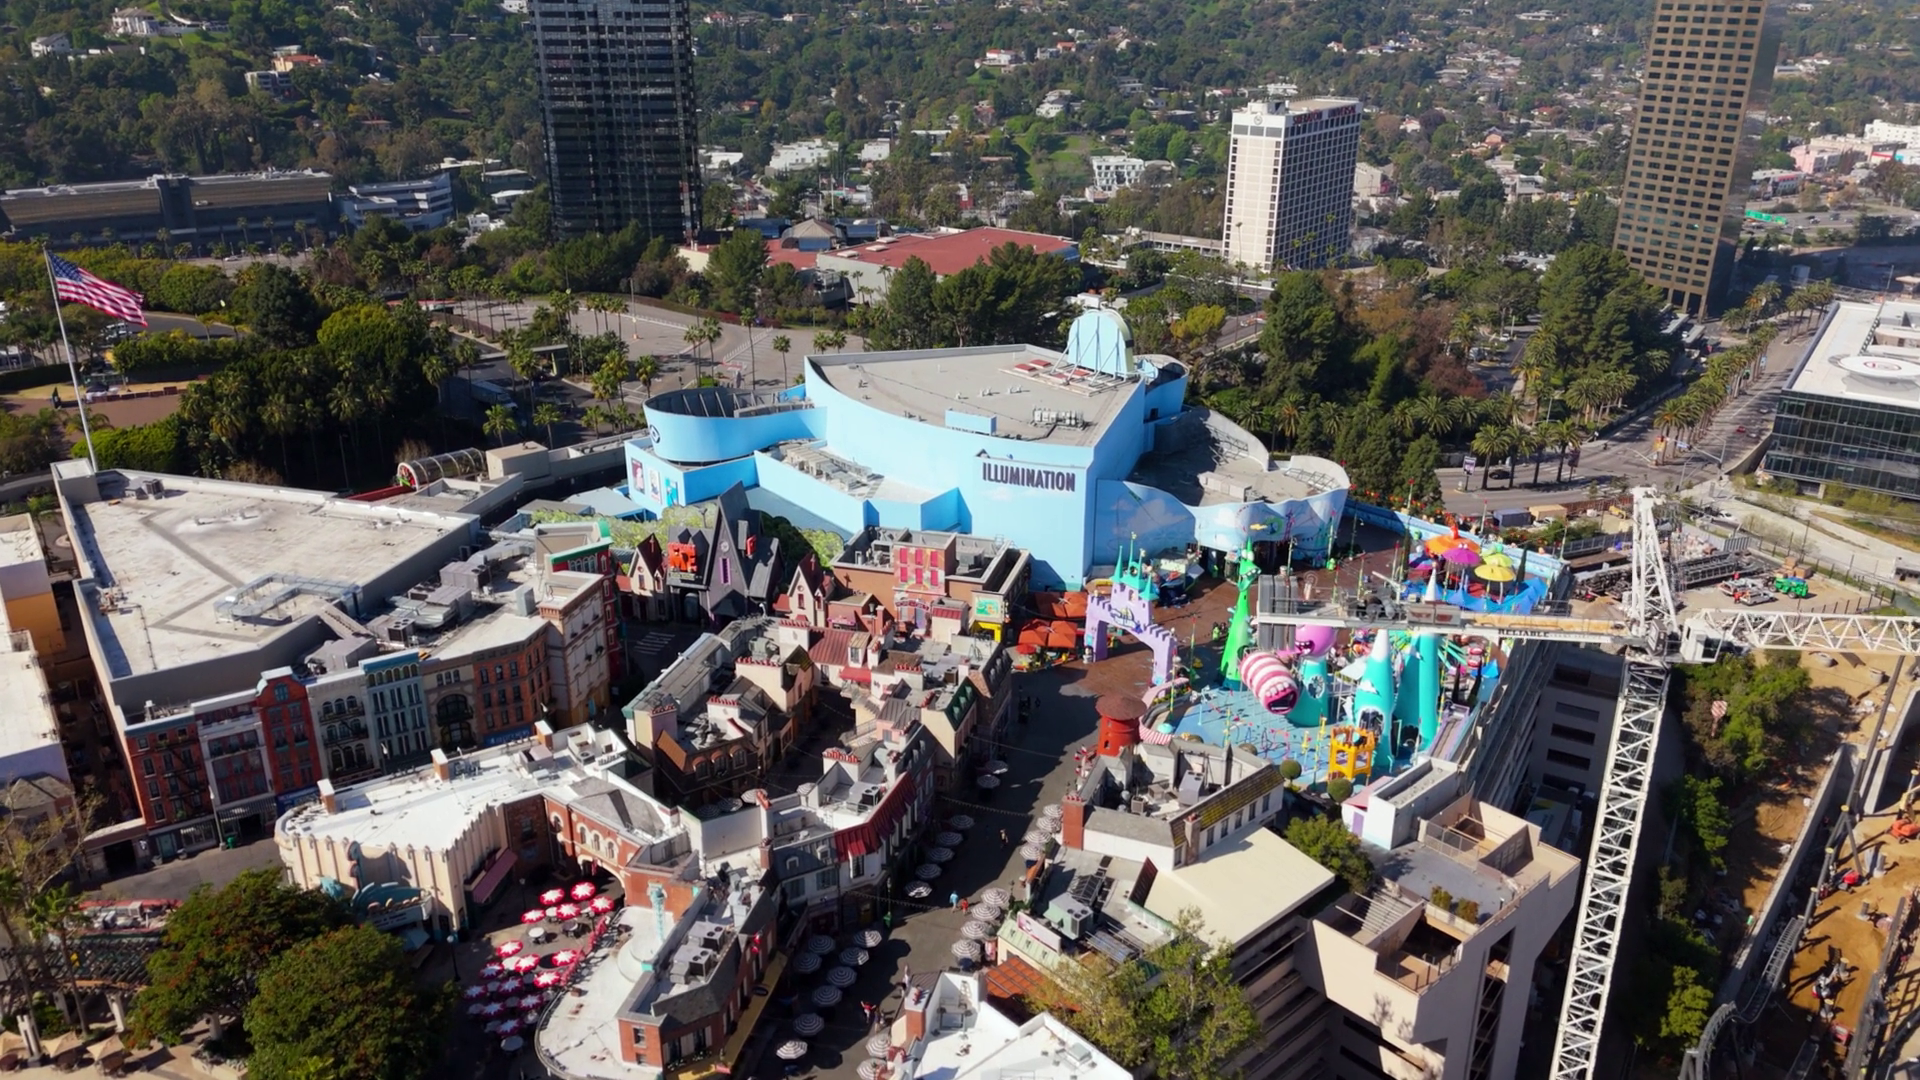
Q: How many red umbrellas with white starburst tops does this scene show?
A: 15